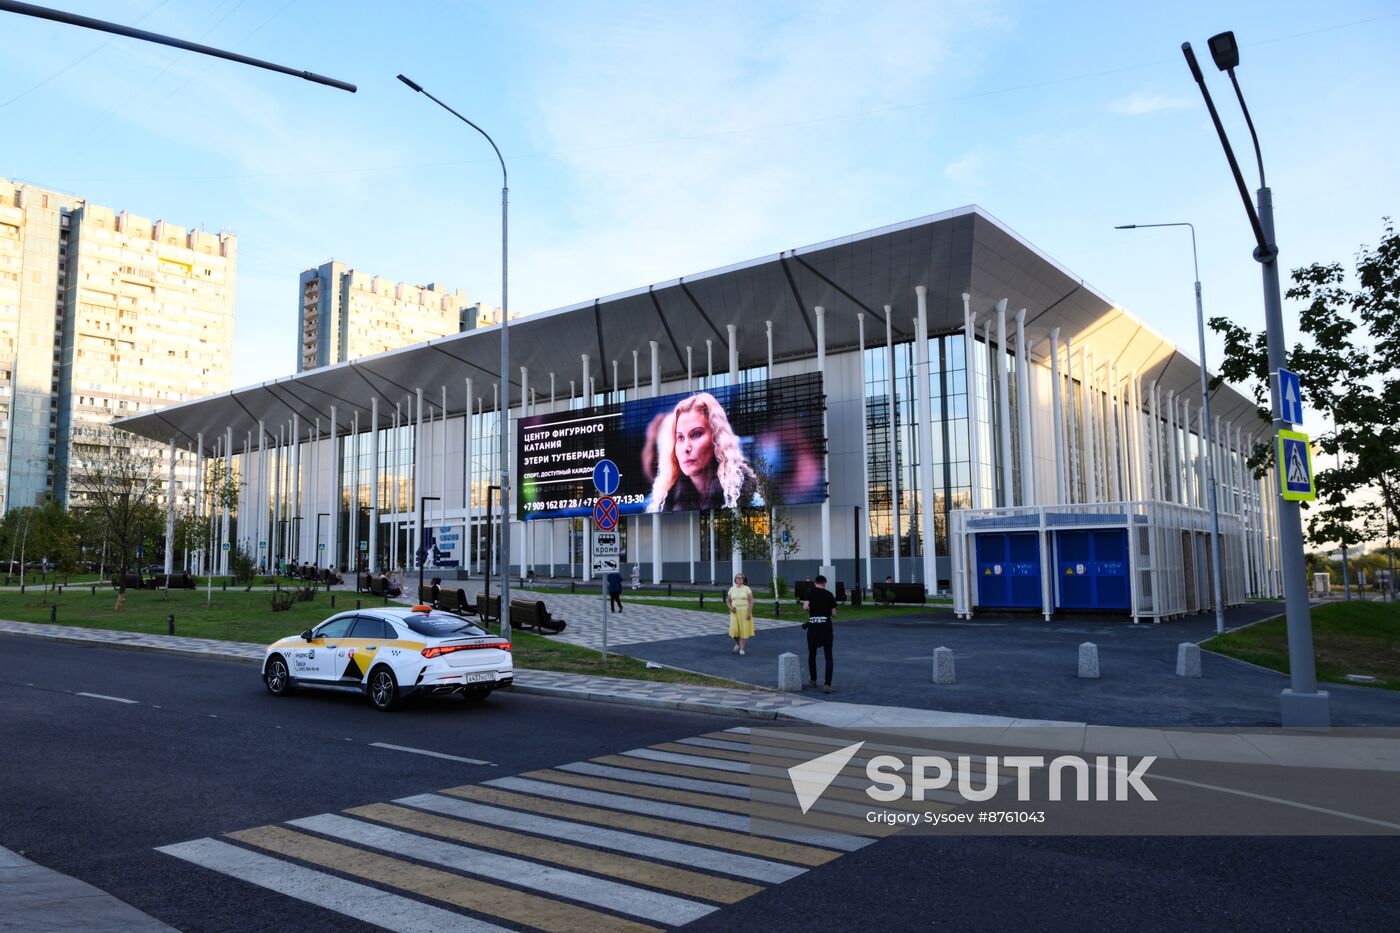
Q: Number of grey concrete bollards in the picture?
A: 4